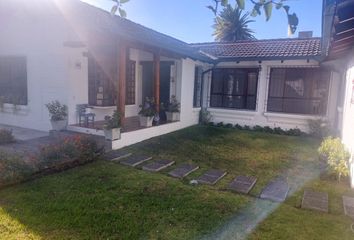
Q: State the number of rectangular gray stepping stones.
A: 9